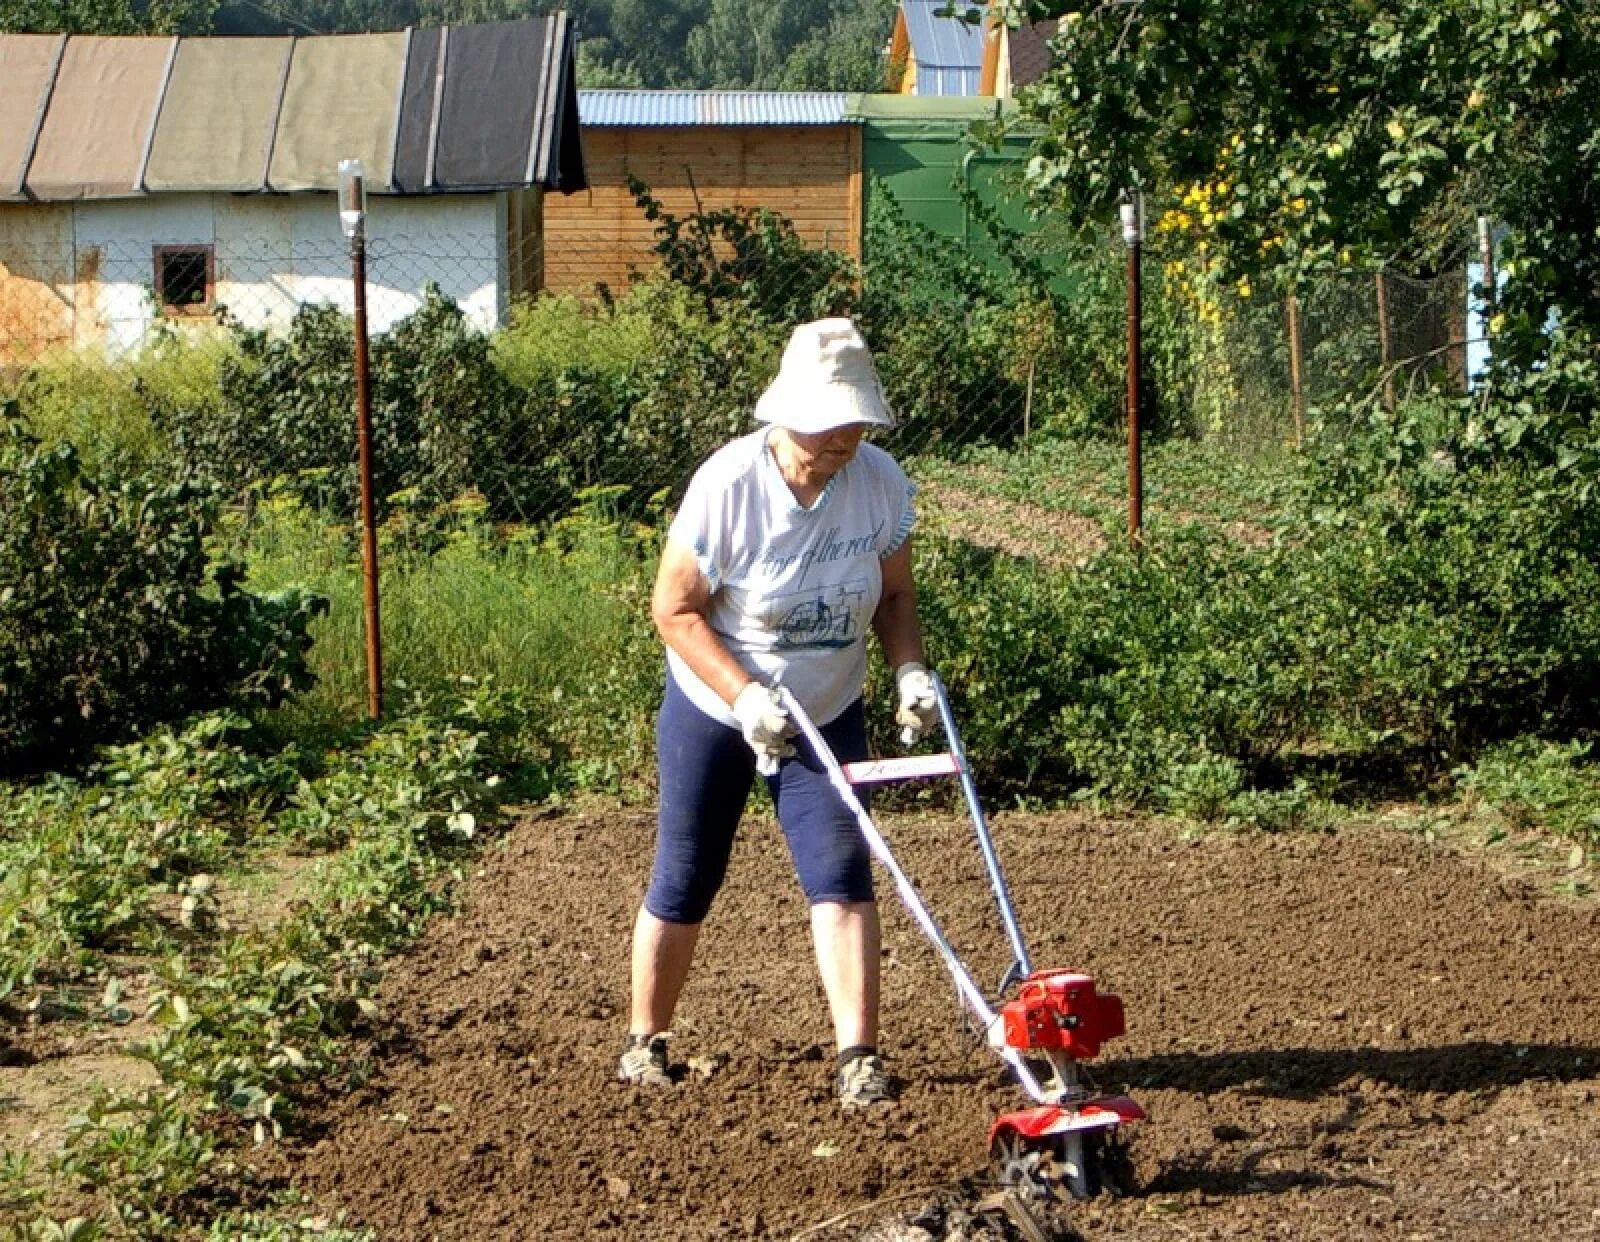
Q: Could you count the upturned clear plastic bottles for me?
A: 3